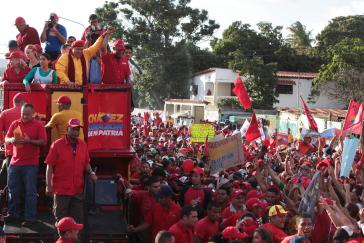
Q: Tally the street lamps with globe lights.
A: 0